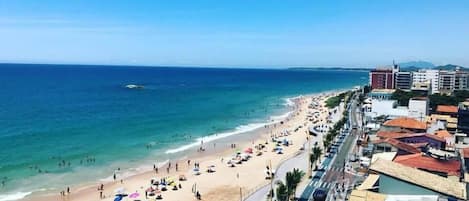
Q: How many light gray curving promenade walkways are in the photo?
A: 1